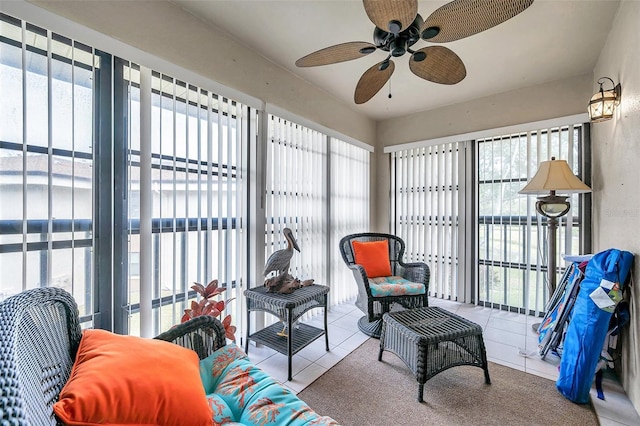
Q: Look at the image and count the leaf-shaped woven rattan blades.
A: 5